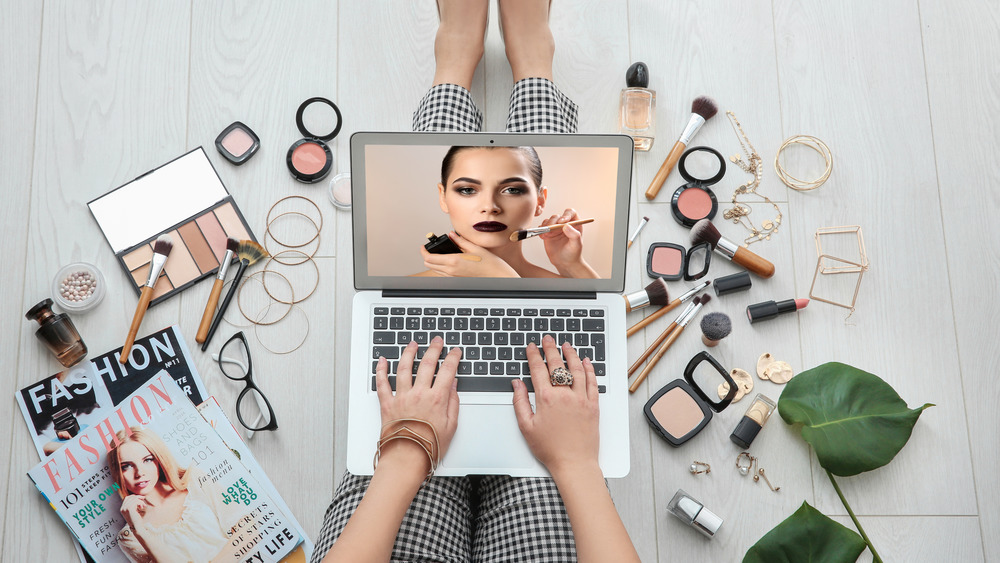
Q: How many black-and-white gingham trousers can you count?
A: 1